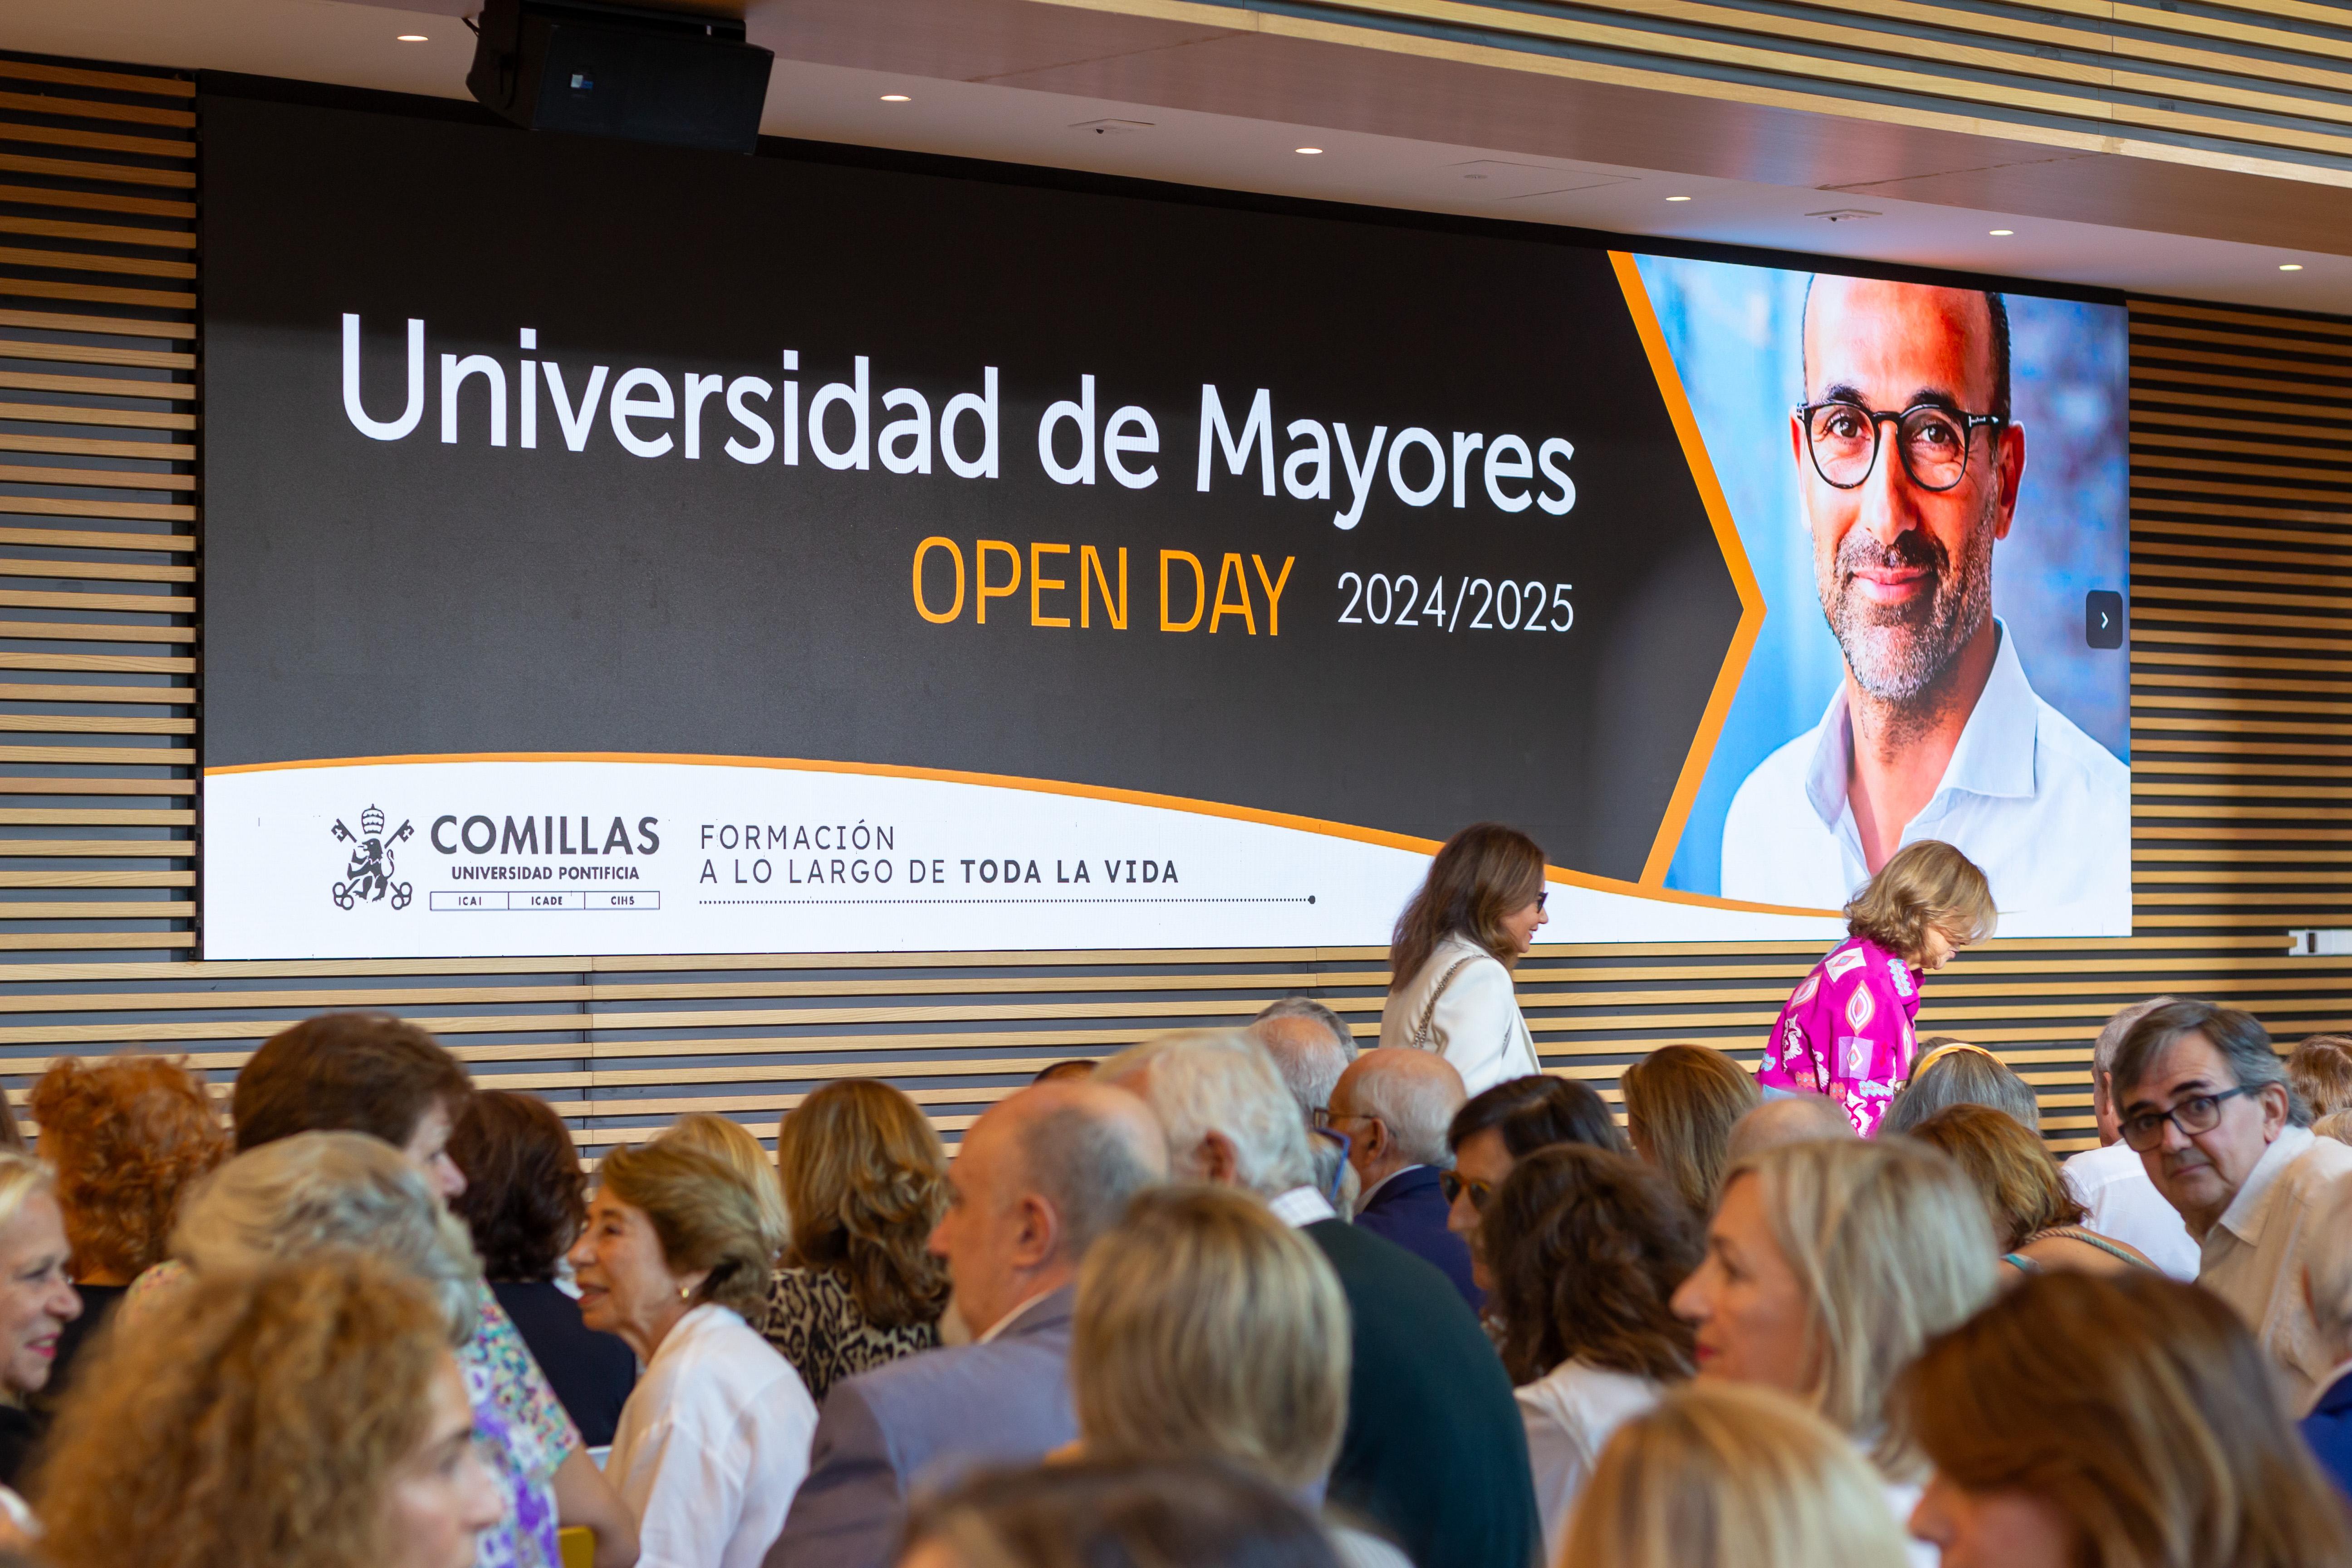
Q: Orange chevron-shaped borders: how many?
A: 1